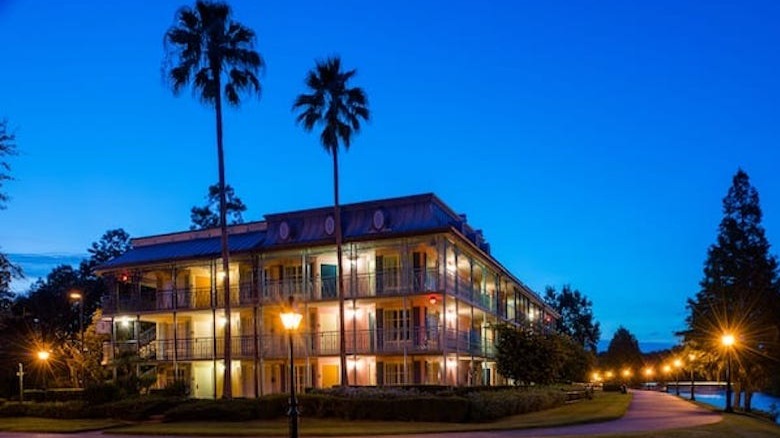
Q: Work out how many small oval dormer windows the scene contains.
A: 3